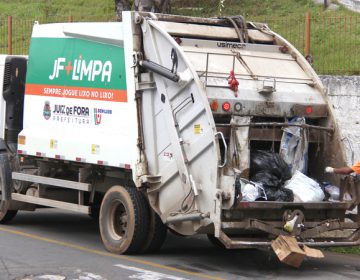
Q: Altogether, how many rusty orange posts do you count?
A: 3